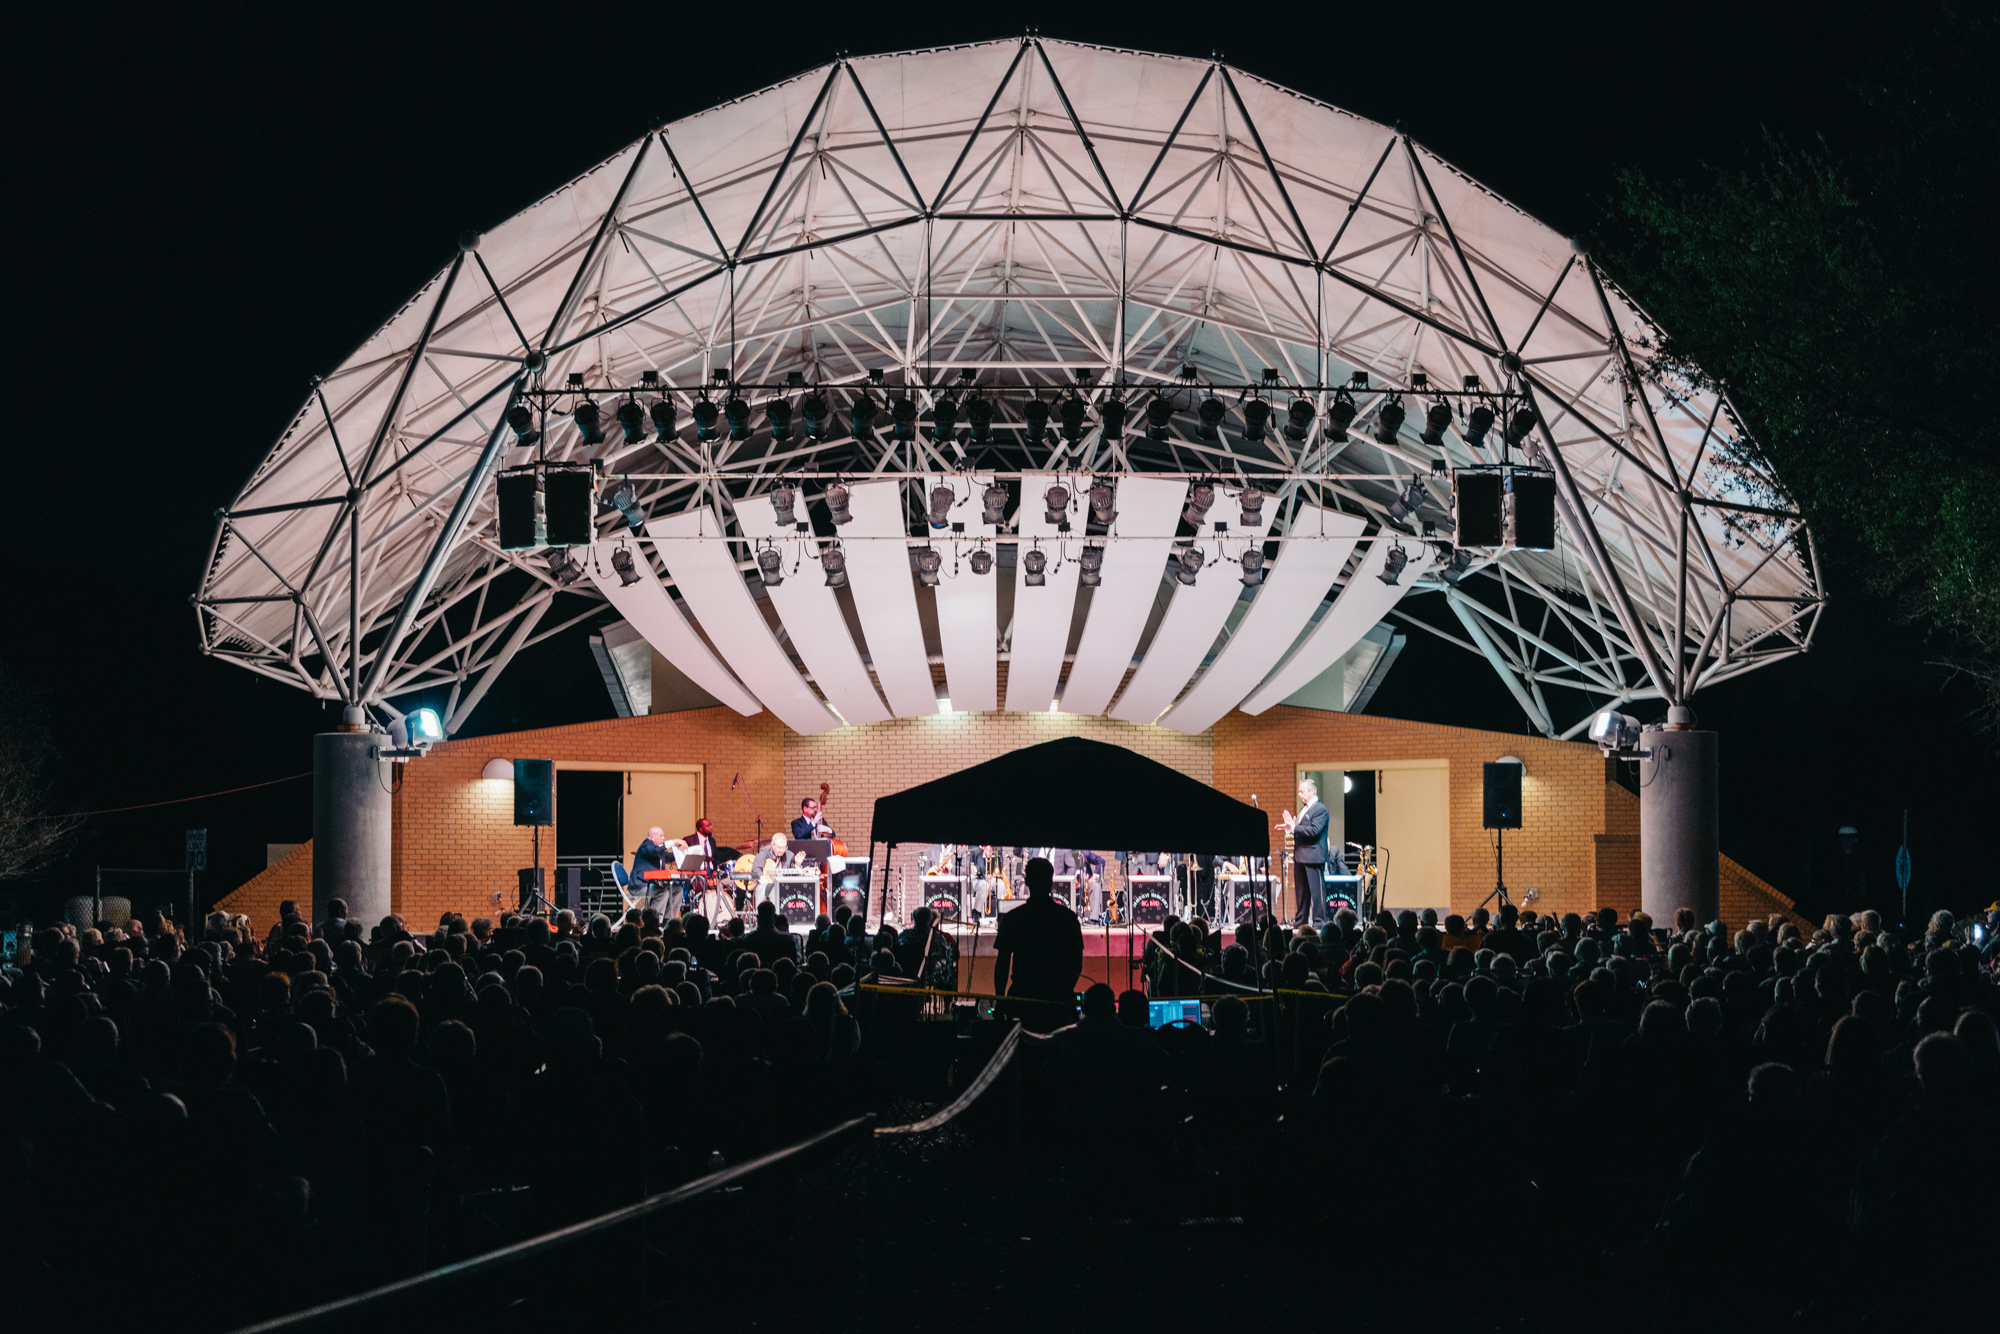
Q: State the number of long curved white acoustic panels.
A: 10